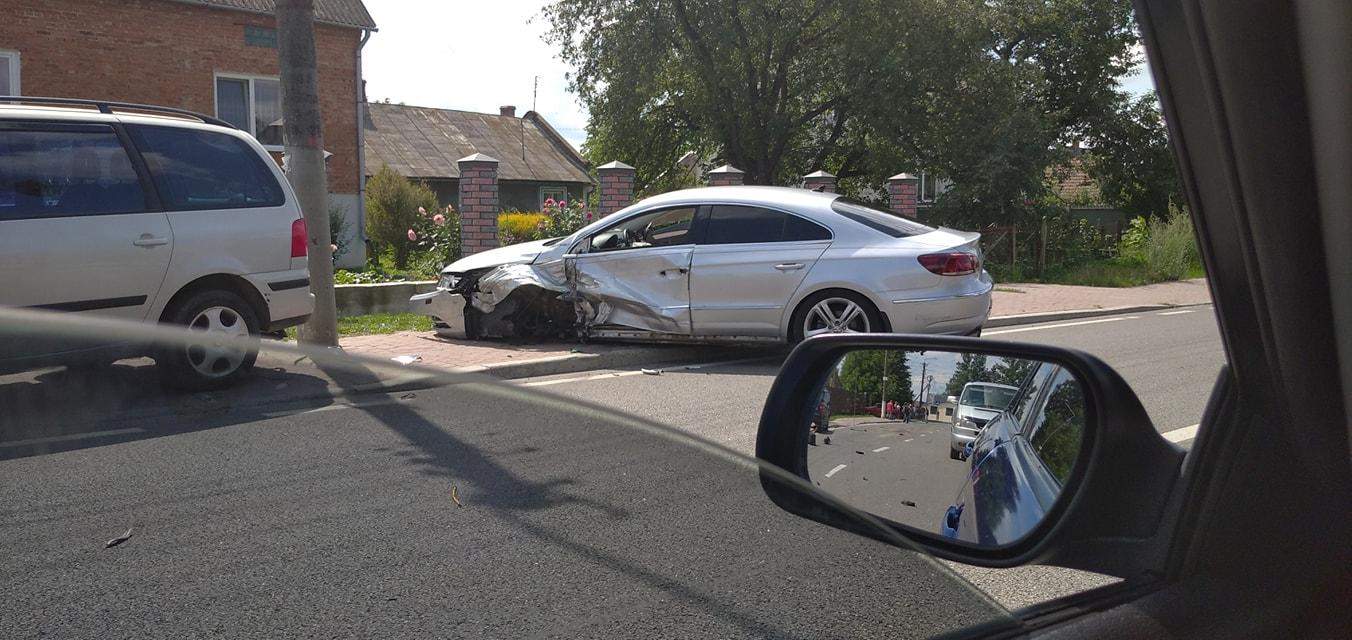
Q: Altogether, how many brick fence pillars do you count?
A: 5